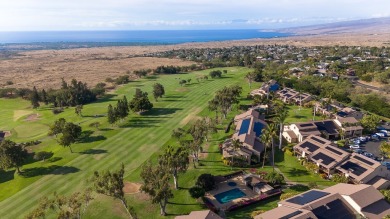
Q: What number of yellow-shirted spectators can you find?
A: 0